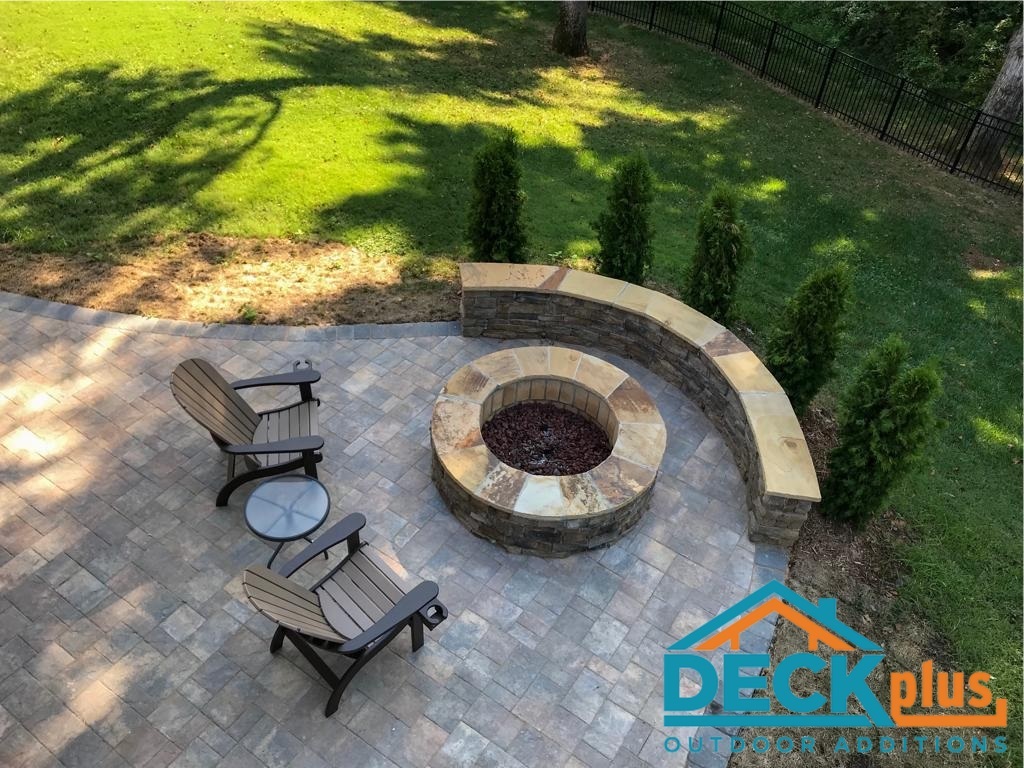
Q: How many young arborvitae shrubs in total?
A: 5